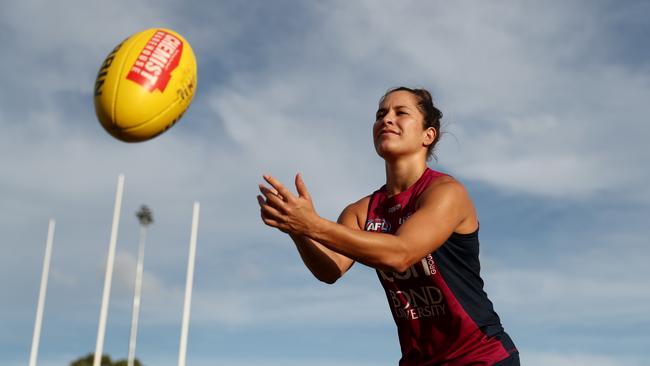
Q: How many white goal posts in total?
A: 3